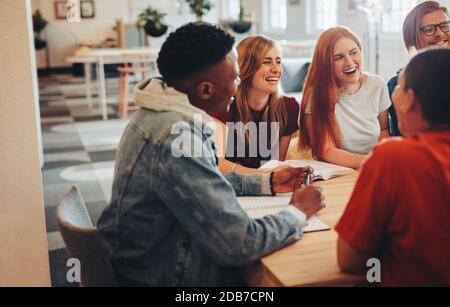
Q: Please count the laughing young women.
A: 2